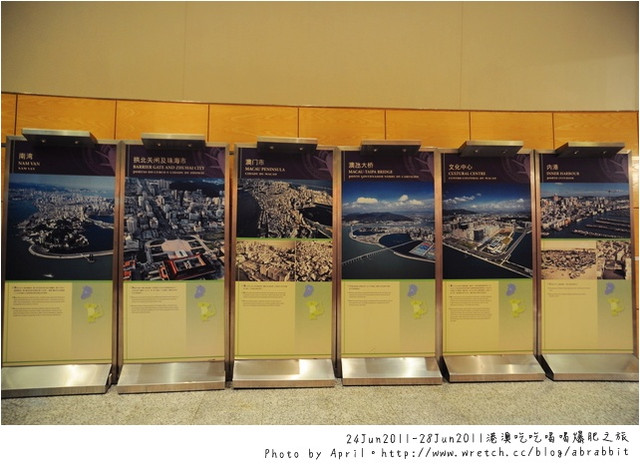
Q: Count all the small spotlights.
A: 12